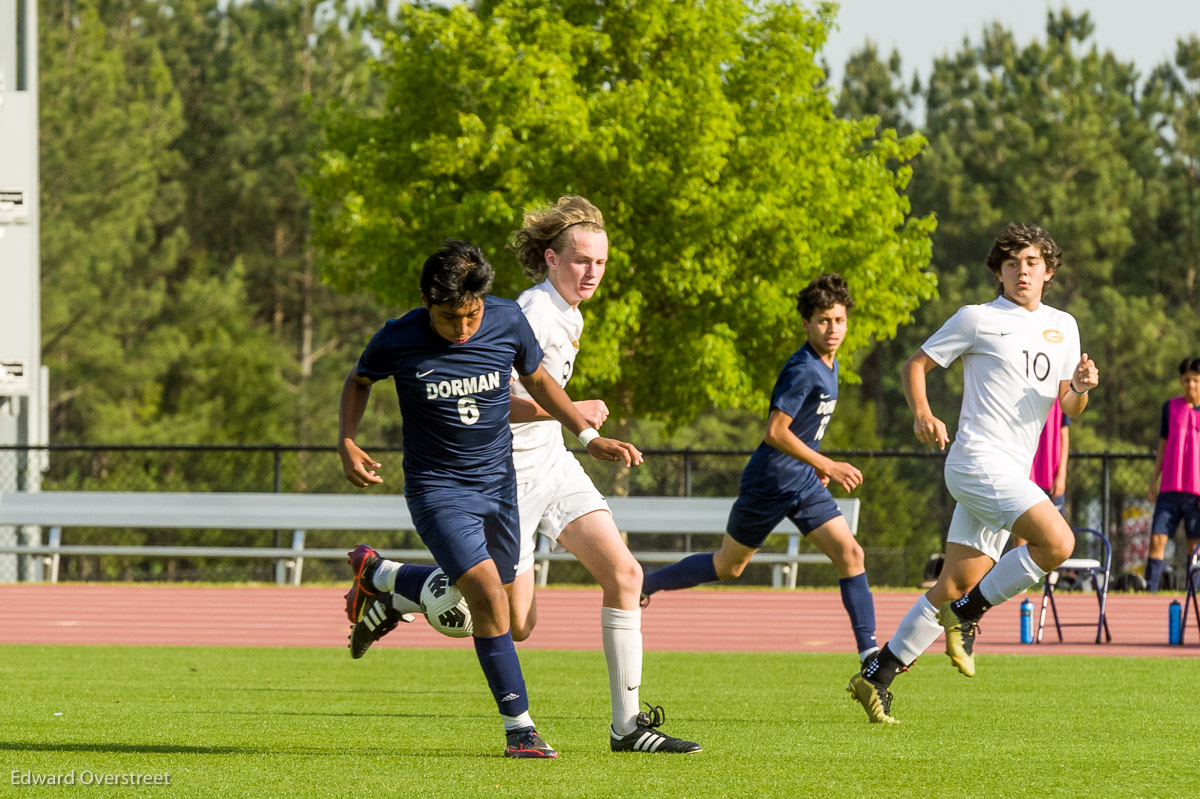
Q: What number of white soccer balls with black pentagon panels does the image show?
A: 1